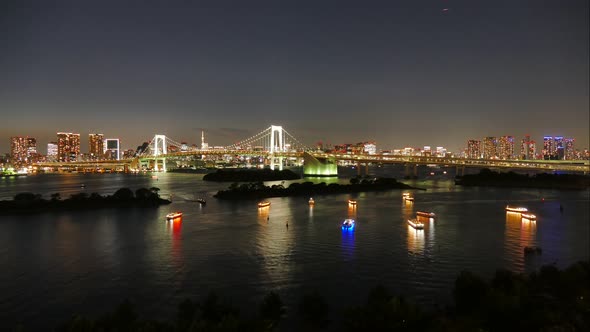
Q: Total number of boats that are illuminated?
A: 11